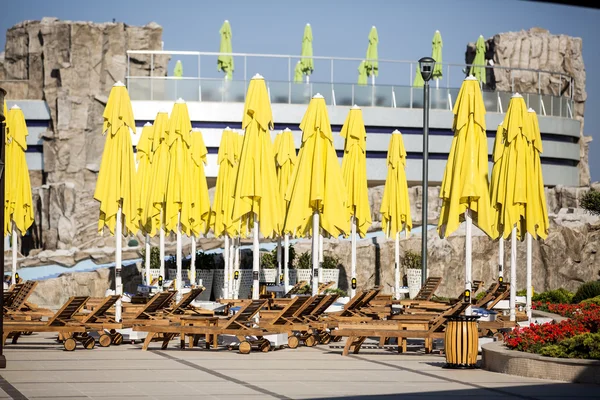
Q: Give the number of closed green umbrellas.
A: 9